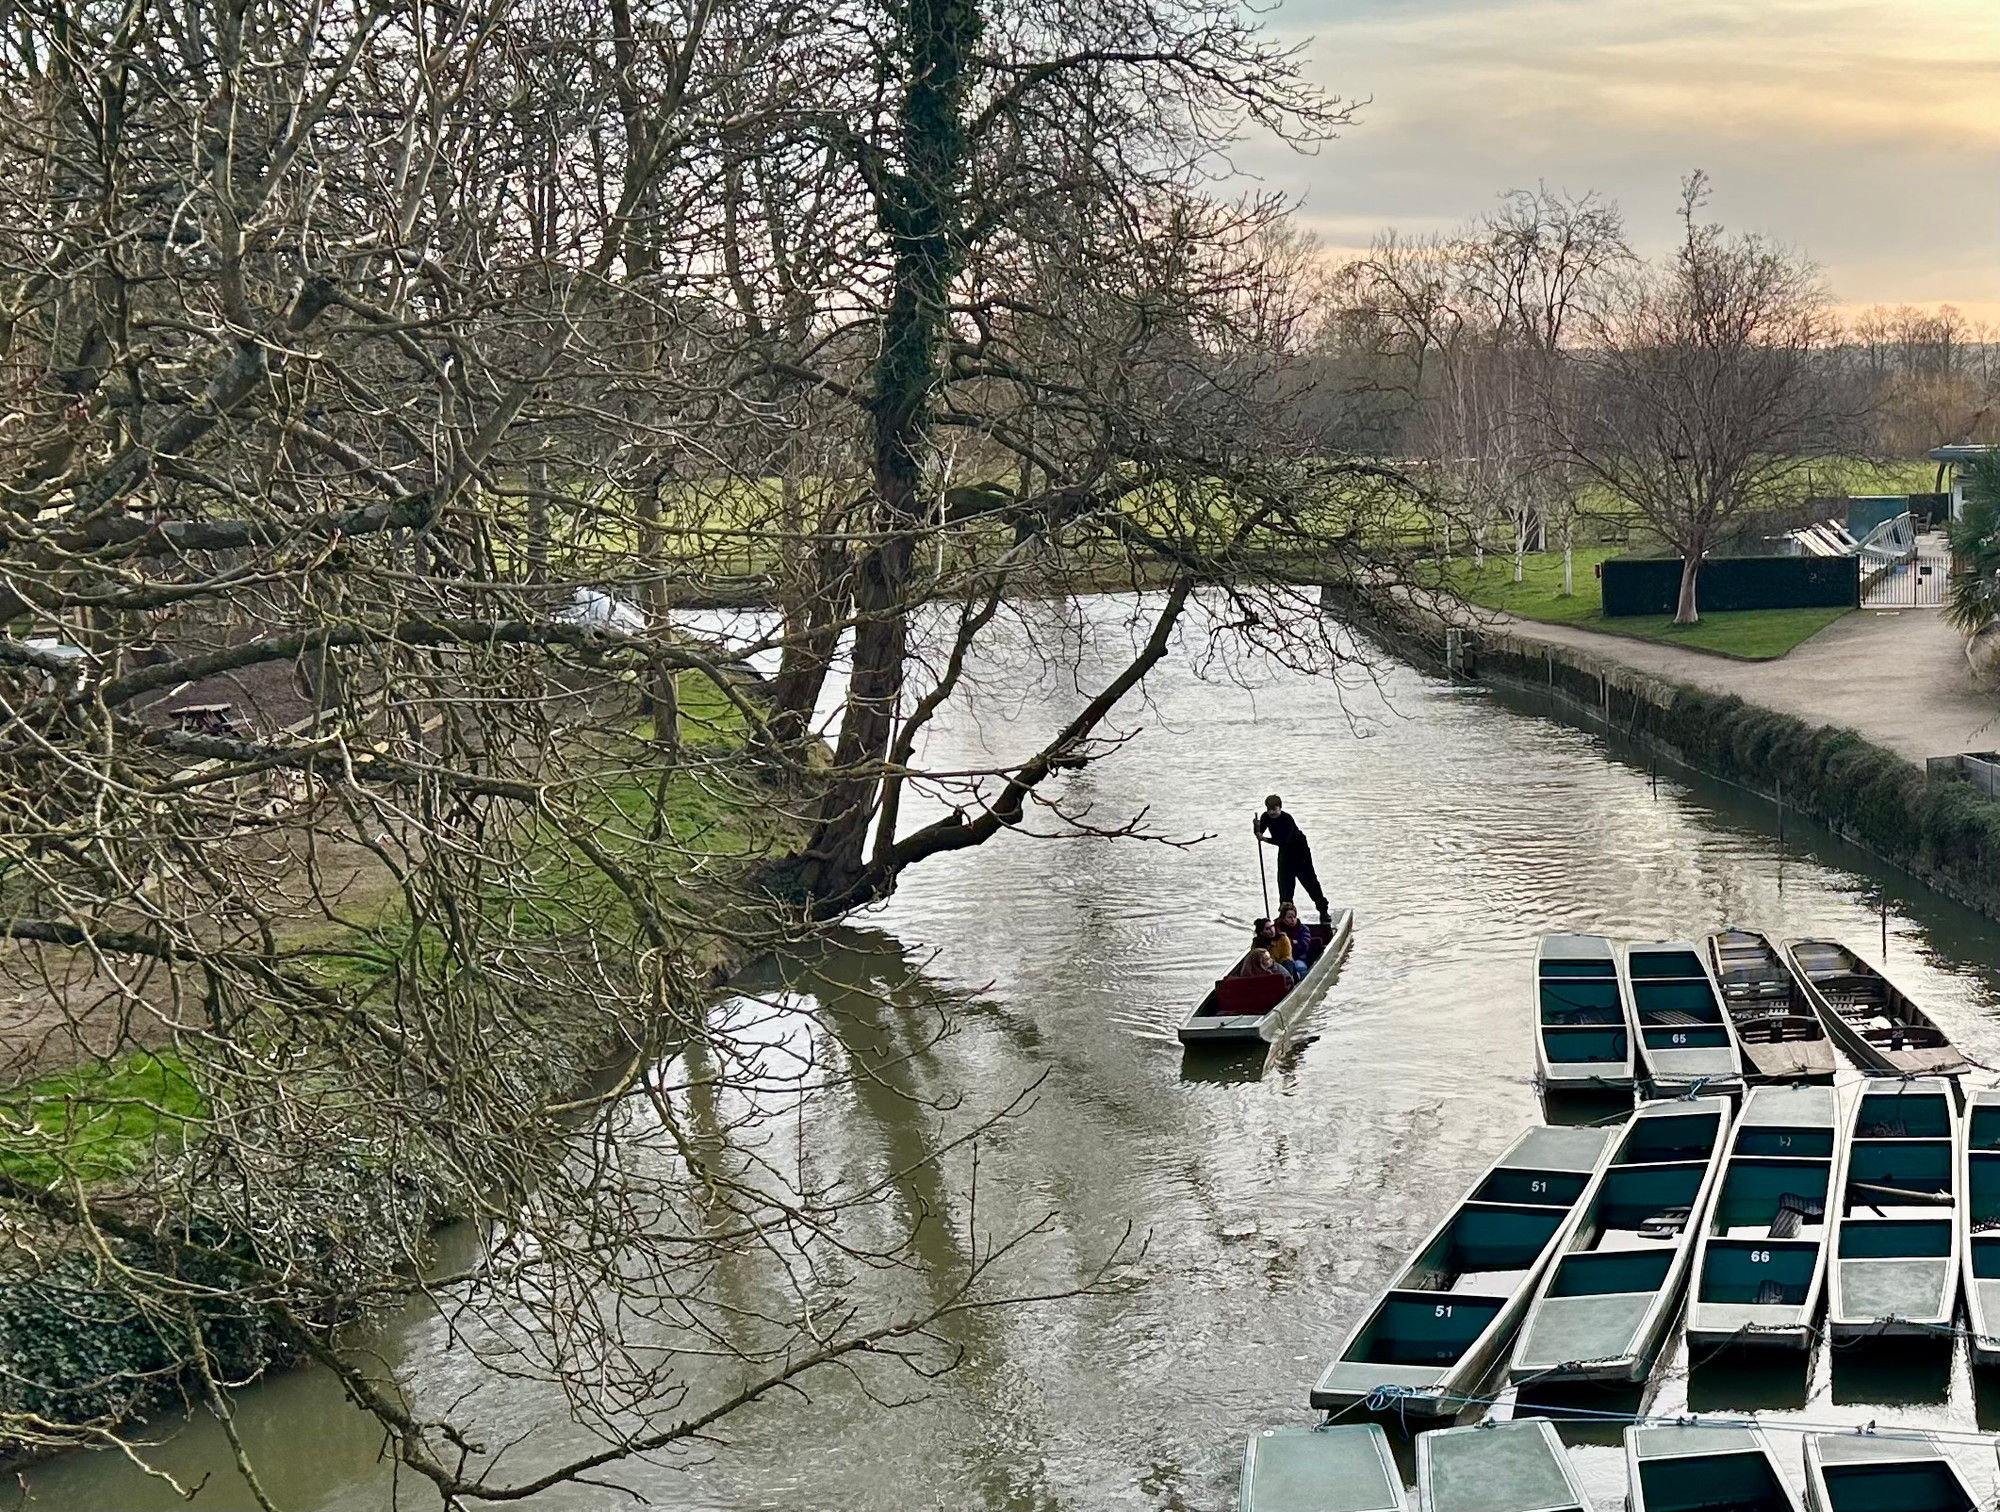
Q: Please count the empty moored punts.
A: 13